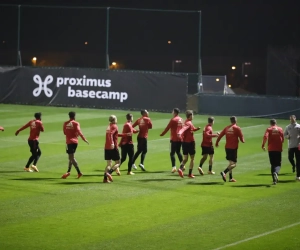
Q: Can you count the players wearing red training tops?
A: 10